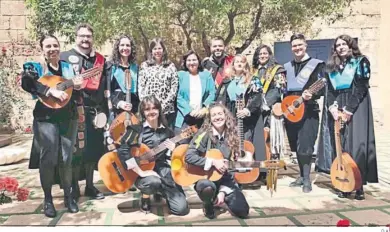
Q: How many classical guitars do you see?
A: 3